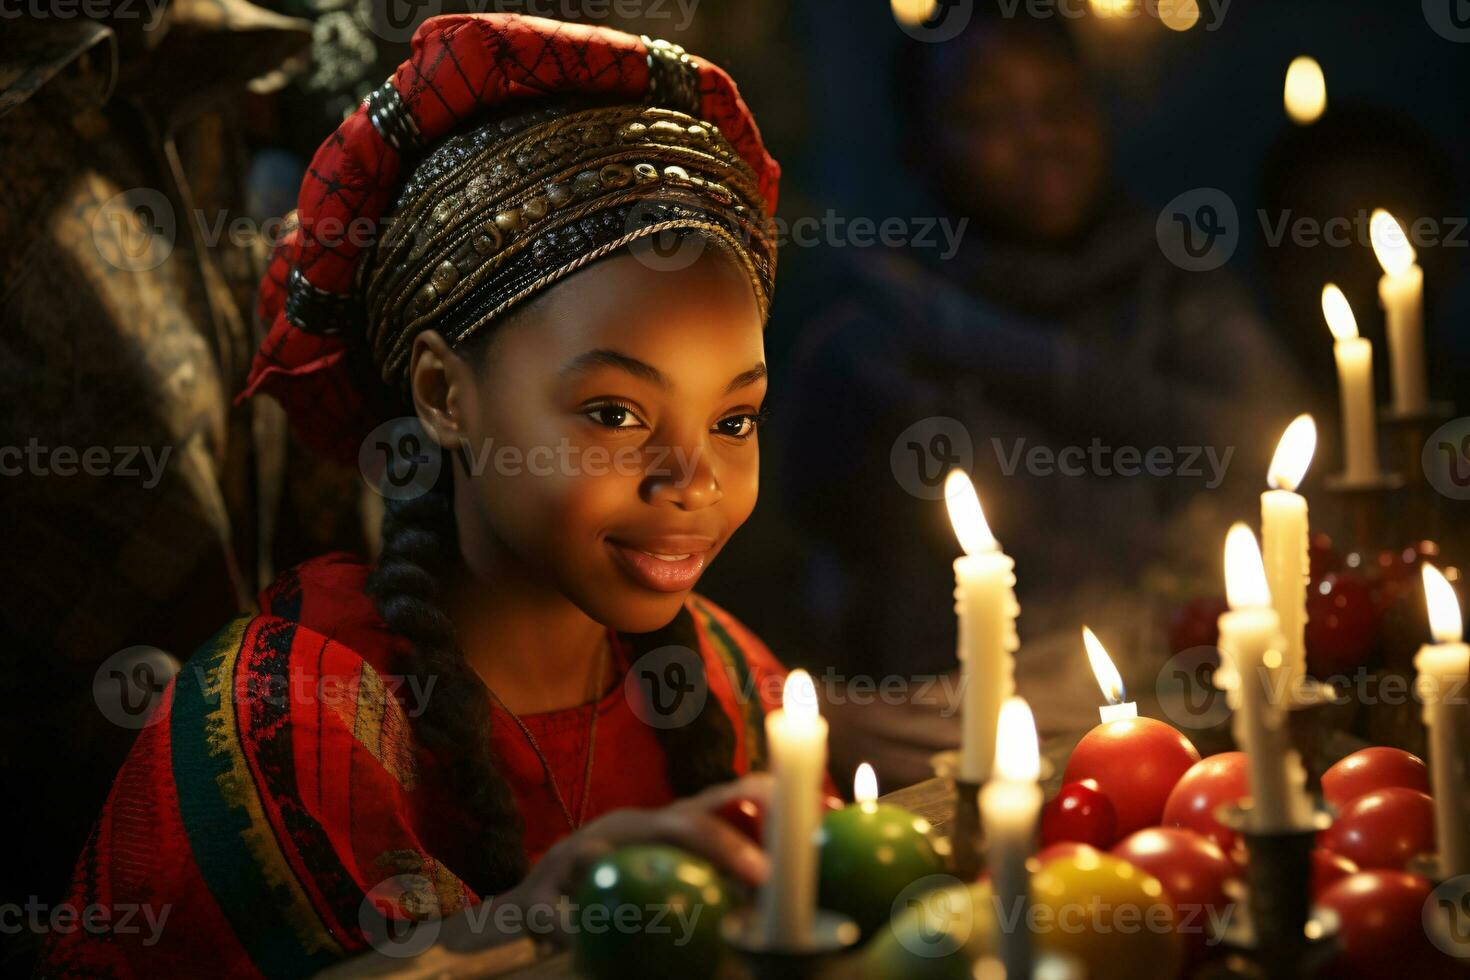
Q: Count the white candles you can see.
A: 8